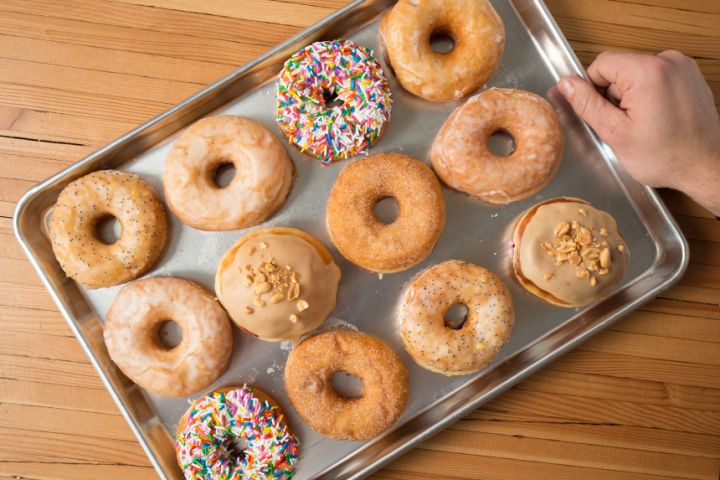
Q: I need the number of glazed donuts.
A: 4